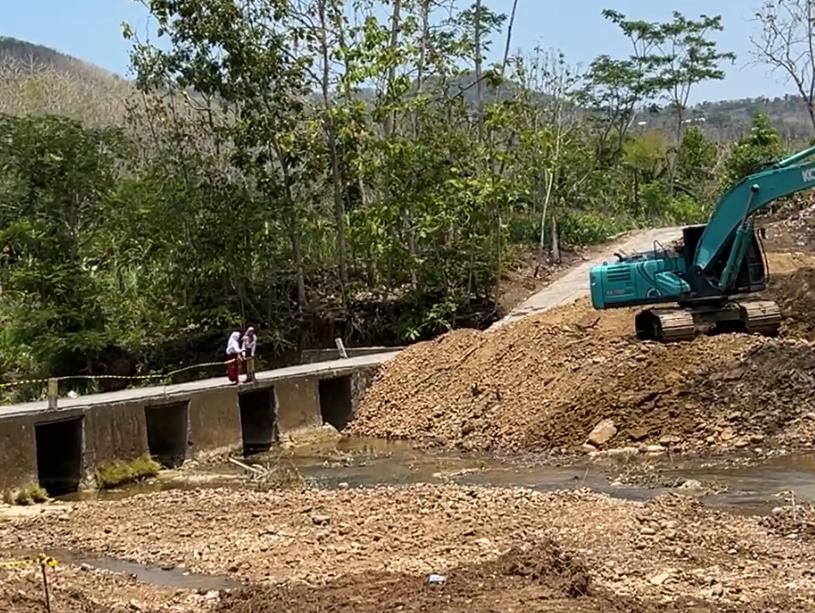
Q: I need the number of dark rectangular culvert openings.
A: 4